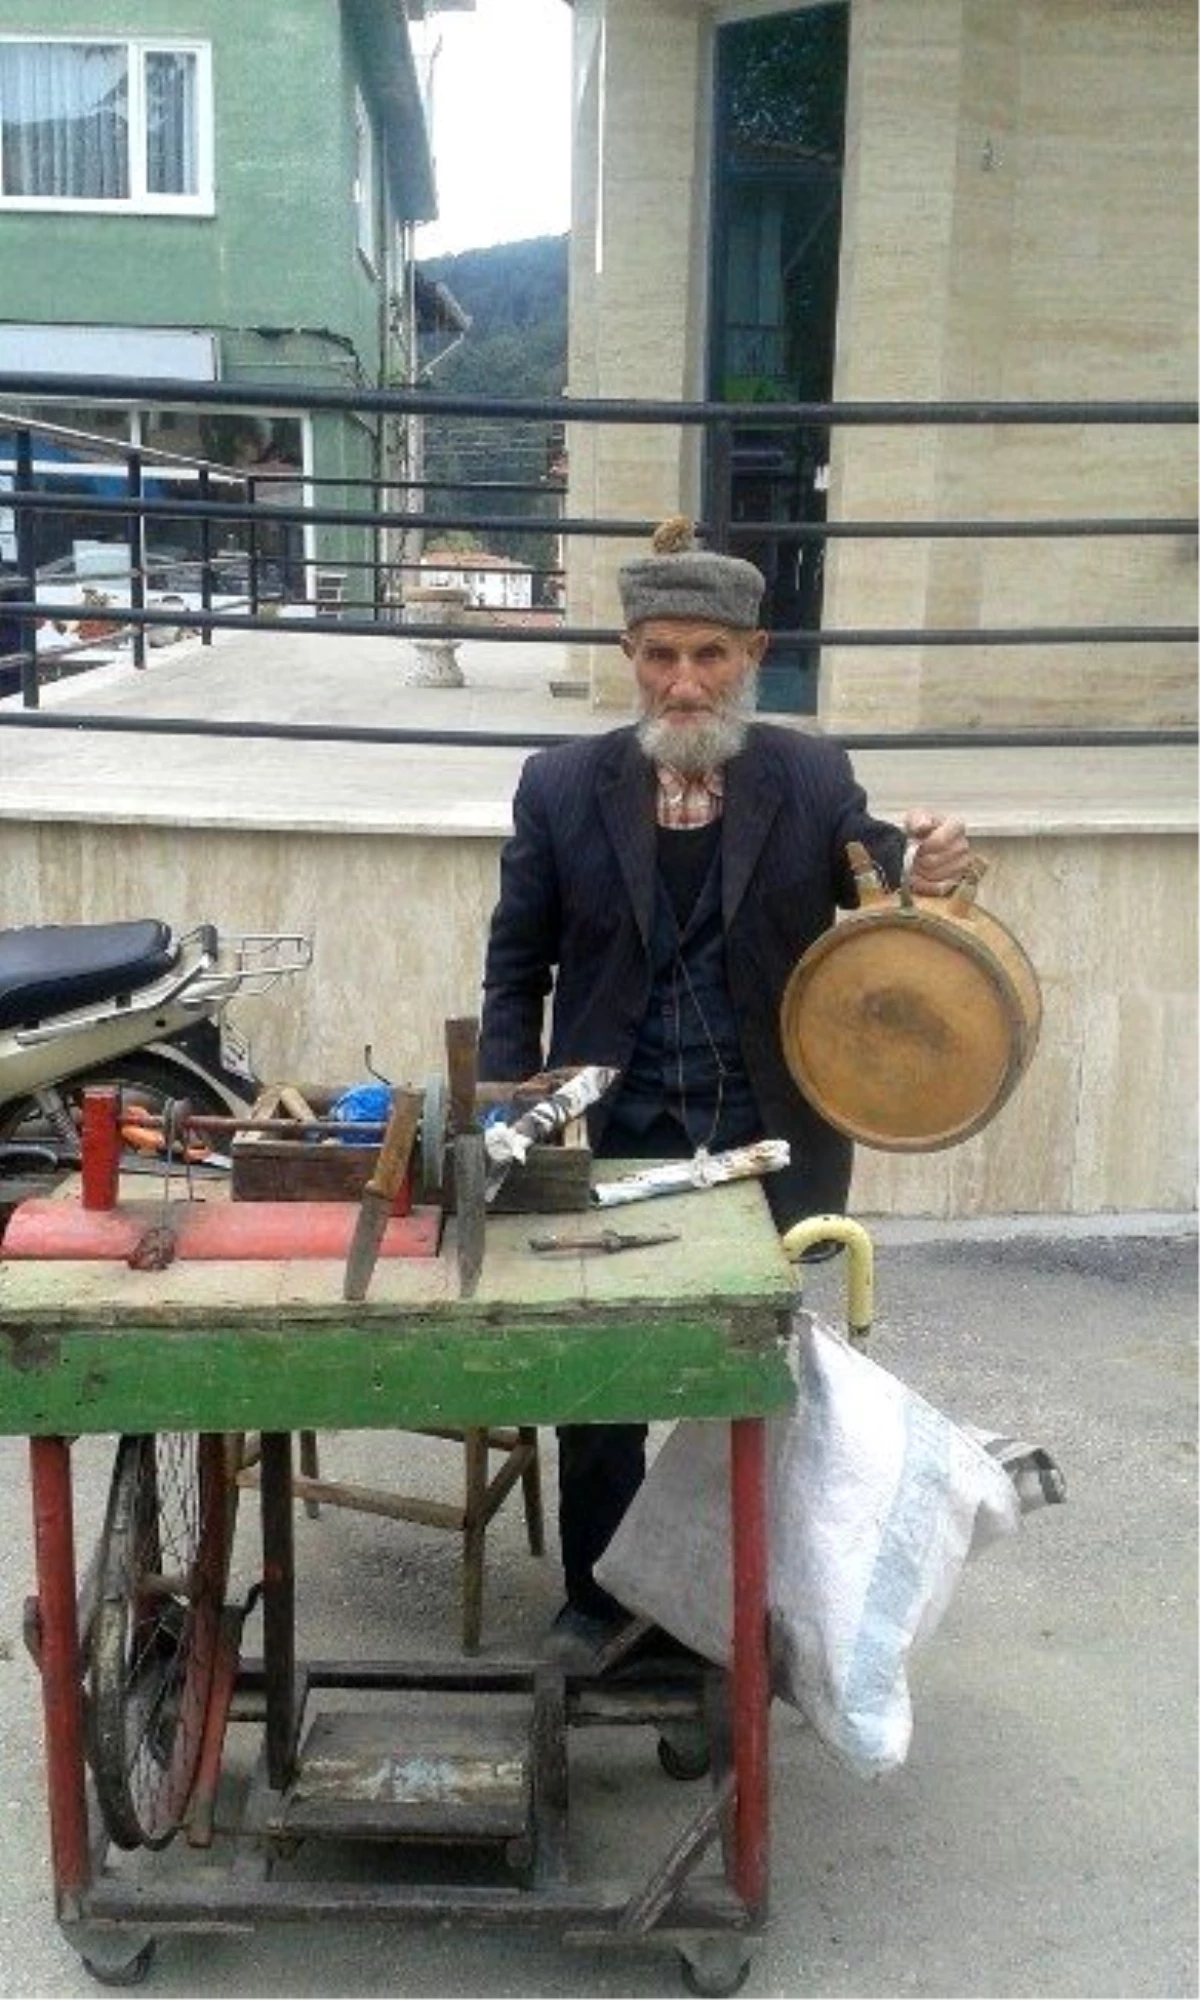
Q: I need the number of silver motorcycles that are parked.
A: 1